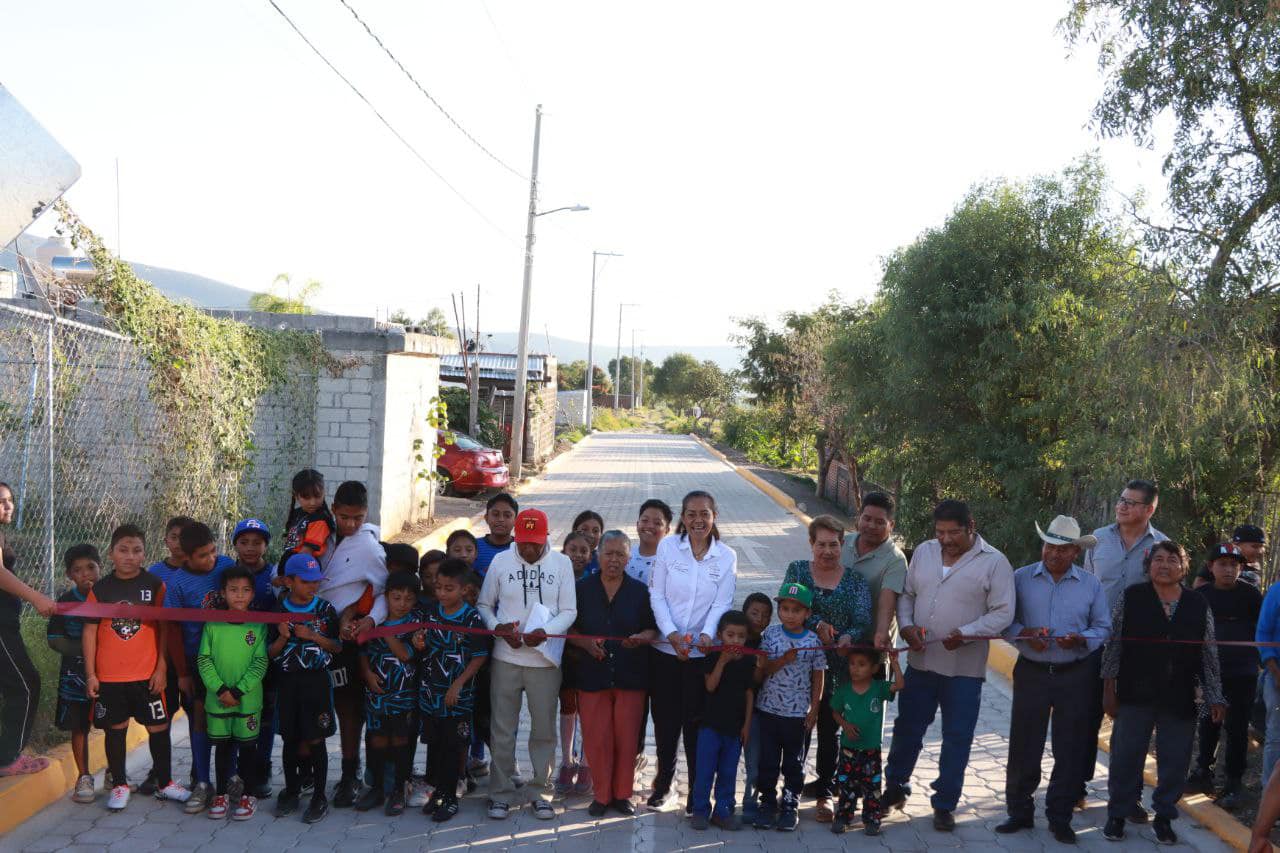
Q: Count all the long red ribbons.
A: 1